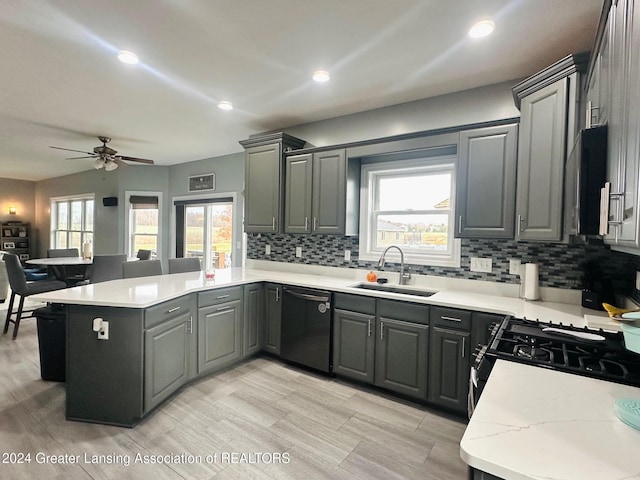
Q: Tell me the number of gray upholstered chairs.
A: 6